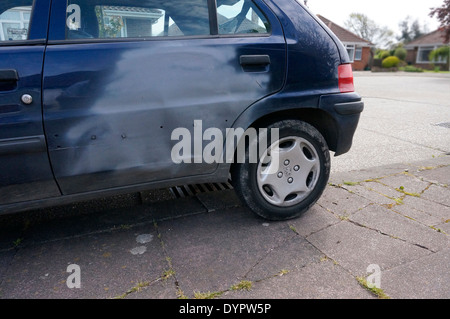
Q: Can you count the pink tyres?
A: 0